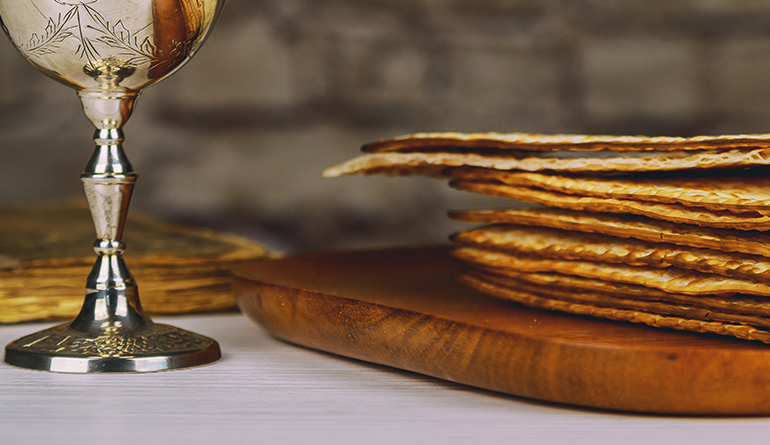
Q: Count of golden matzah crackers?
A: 10